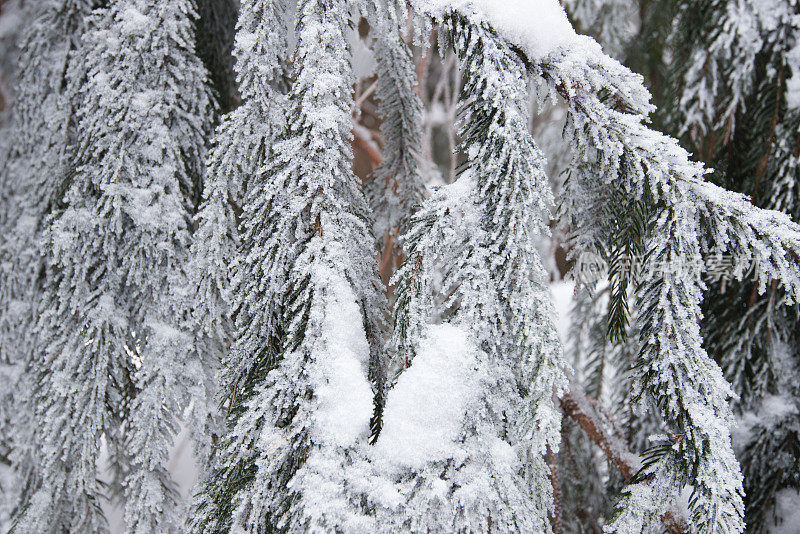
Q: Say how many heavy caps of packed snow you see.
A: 3